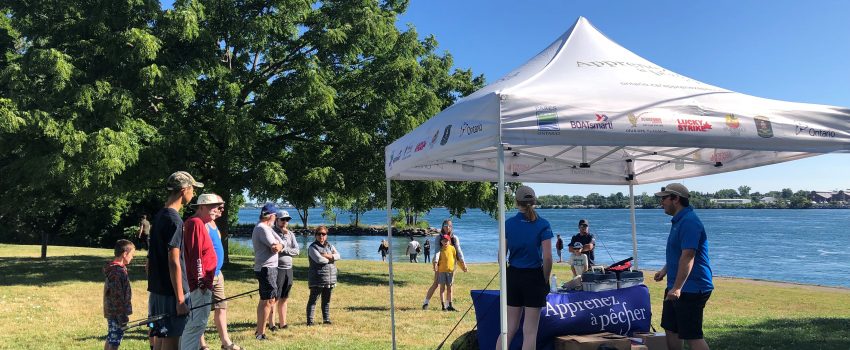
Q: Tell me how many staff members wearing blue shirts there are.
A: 2